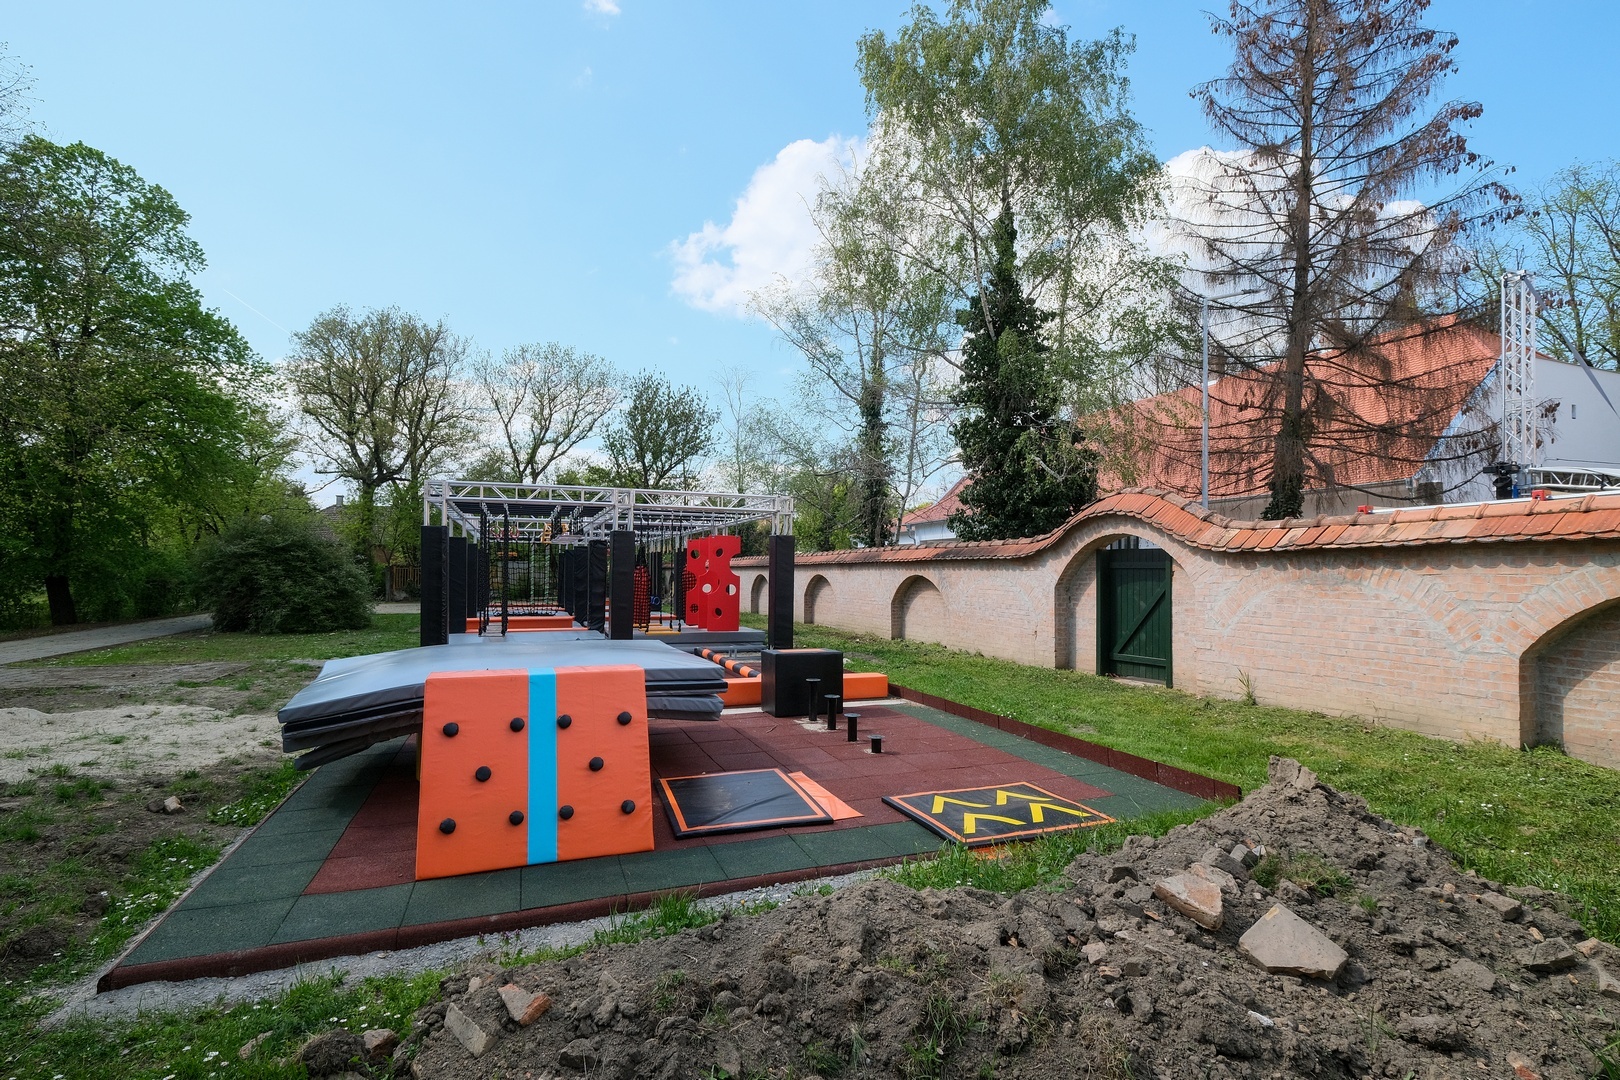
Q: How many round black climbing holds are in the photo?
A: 10